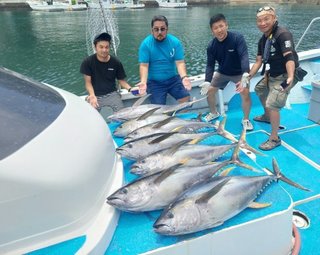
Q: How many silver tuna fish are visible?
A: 7